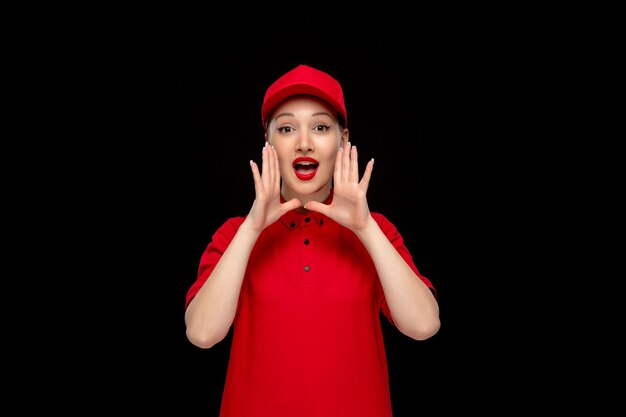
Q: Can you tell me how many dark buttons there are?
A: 5